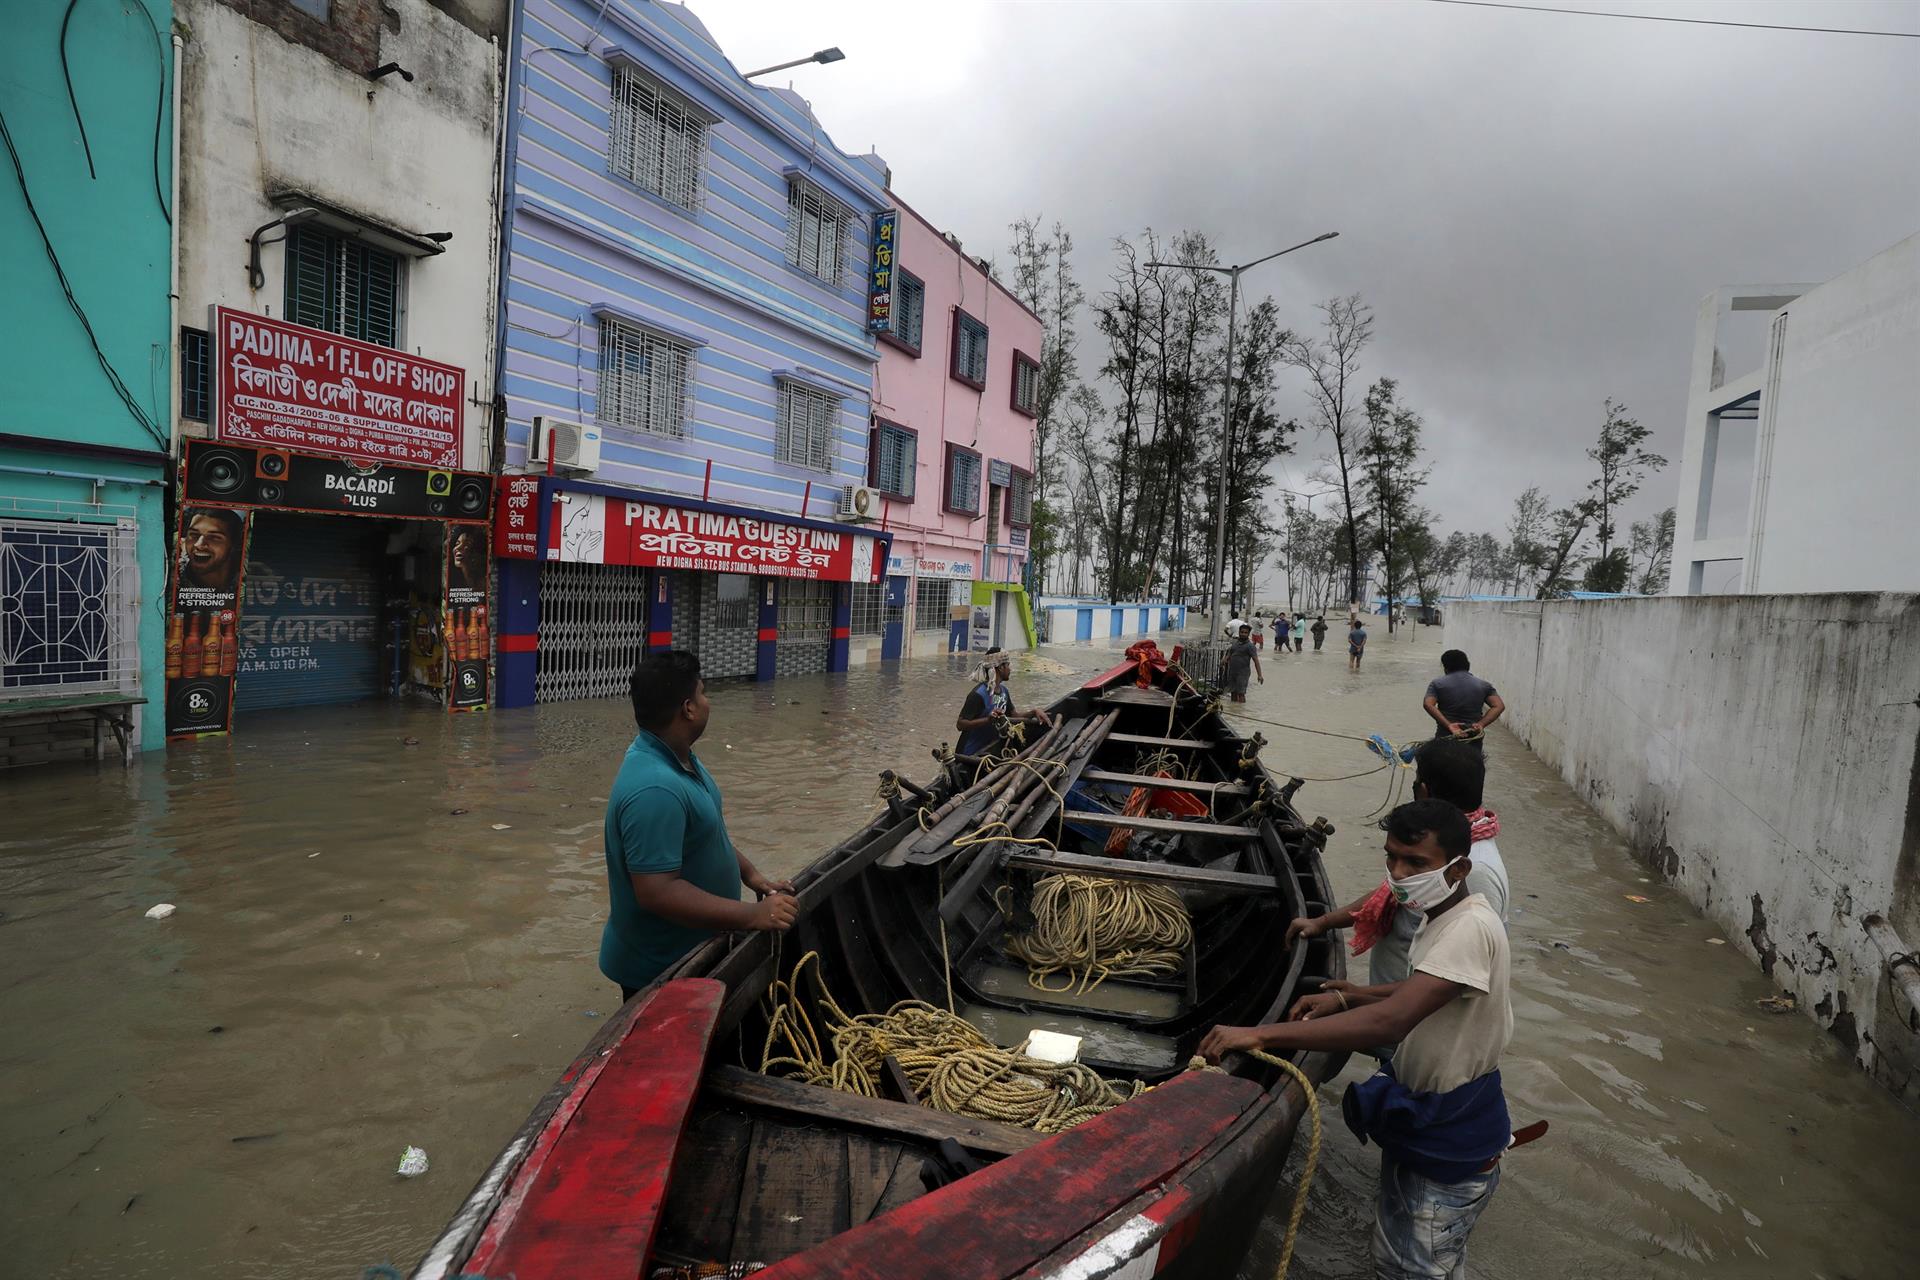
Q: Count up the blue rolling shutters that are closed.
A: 1